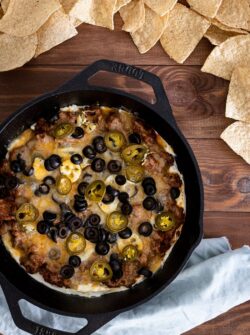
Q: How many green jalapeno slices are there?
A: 12